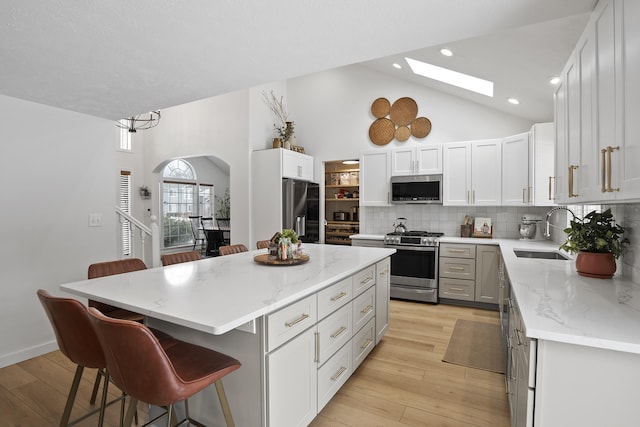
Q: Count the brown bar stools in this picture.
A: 6